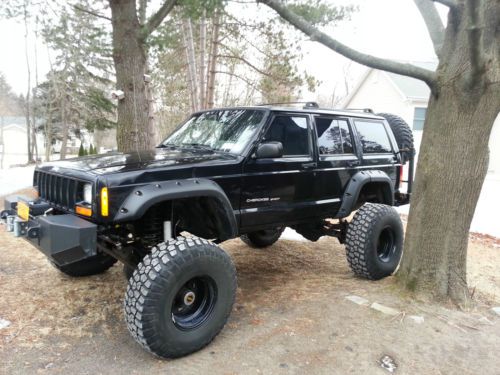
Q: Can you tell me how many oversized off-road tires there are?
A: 5